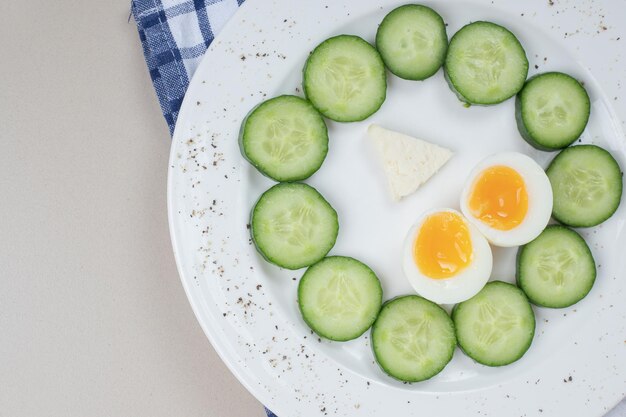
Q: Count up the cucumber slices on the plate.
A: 11